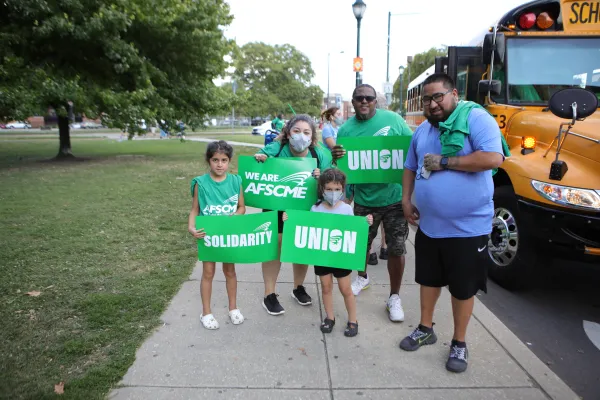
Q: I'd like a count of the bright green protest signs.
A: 4